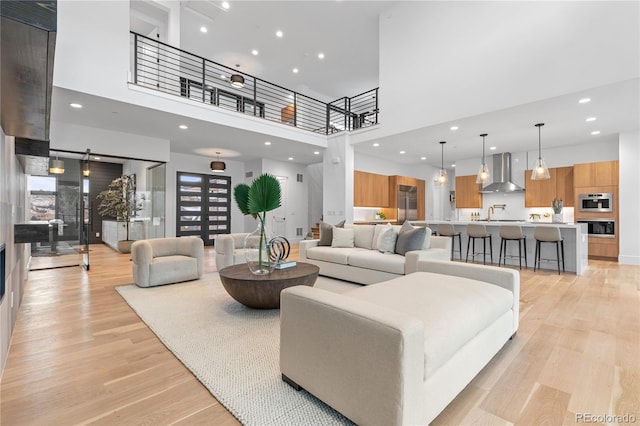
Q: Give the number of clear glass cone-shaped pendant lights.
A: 3